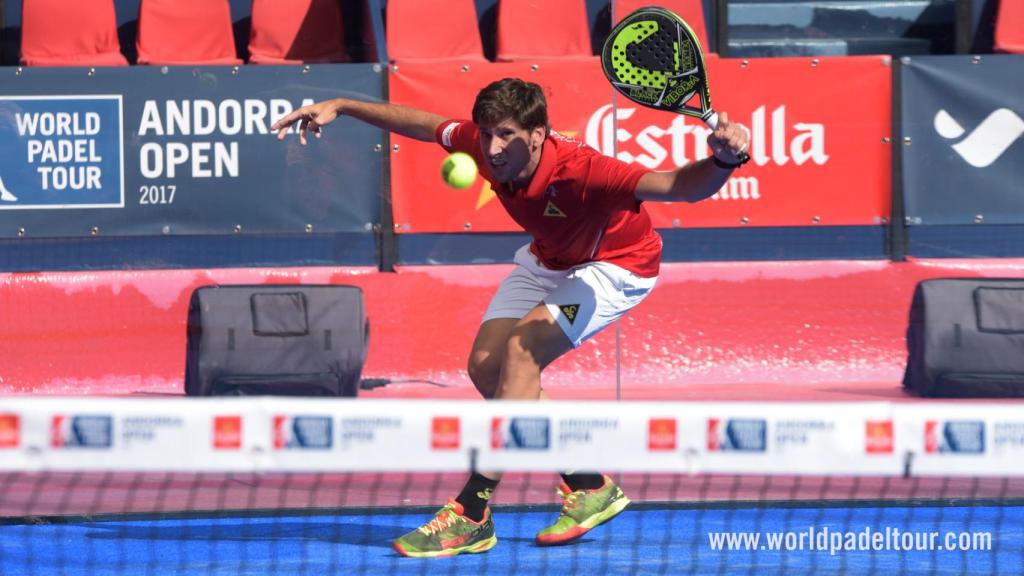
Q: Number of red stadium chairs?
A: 7